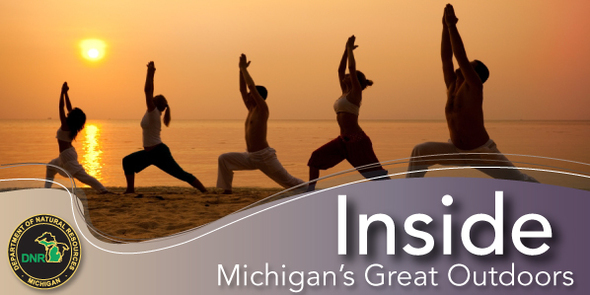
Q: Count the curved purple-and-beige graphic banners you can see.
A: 1